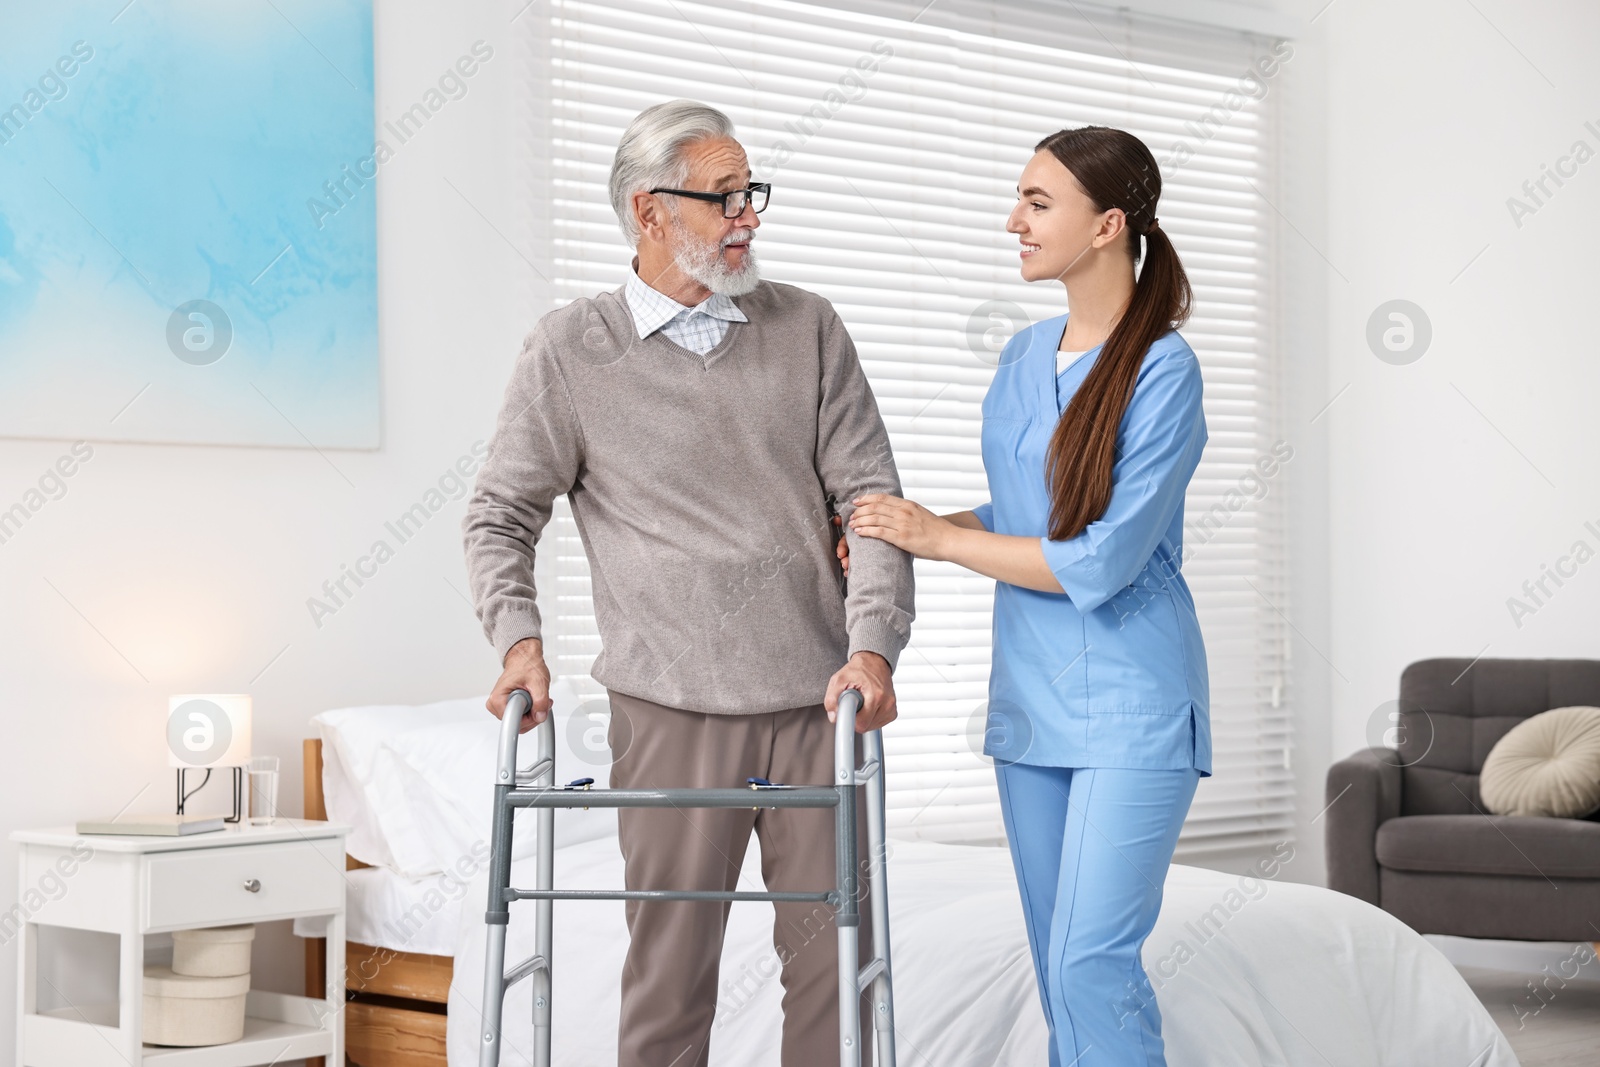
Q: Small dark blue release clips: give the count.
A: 2